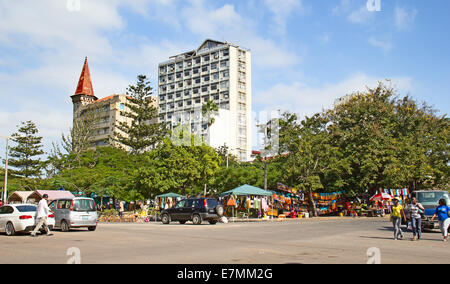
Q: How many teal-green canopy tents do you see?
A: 2